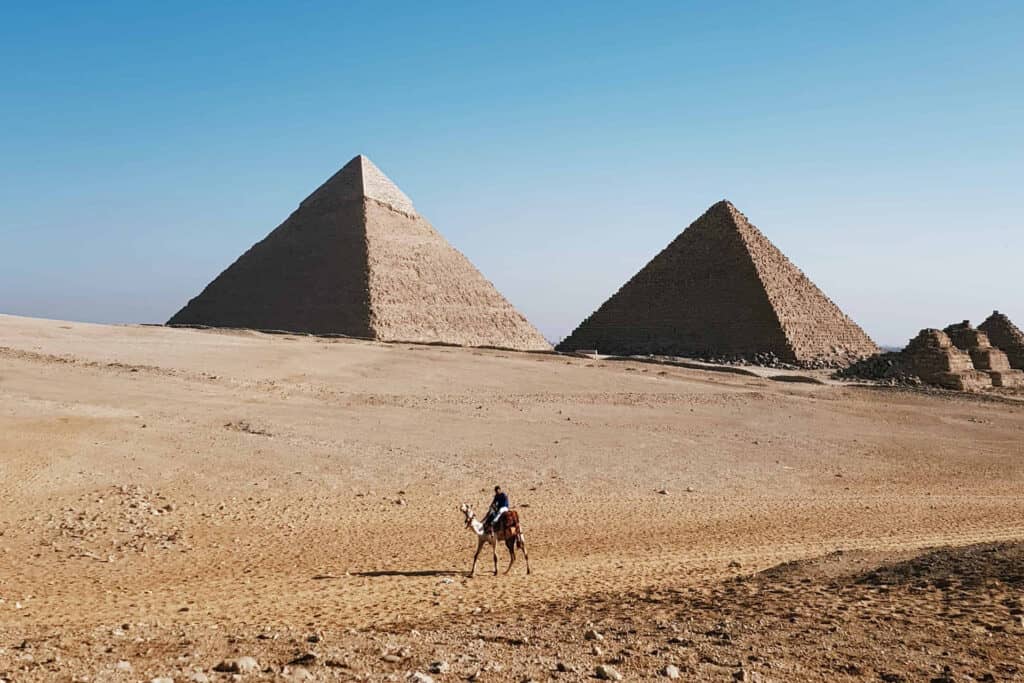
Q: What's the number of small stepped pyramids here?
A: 3